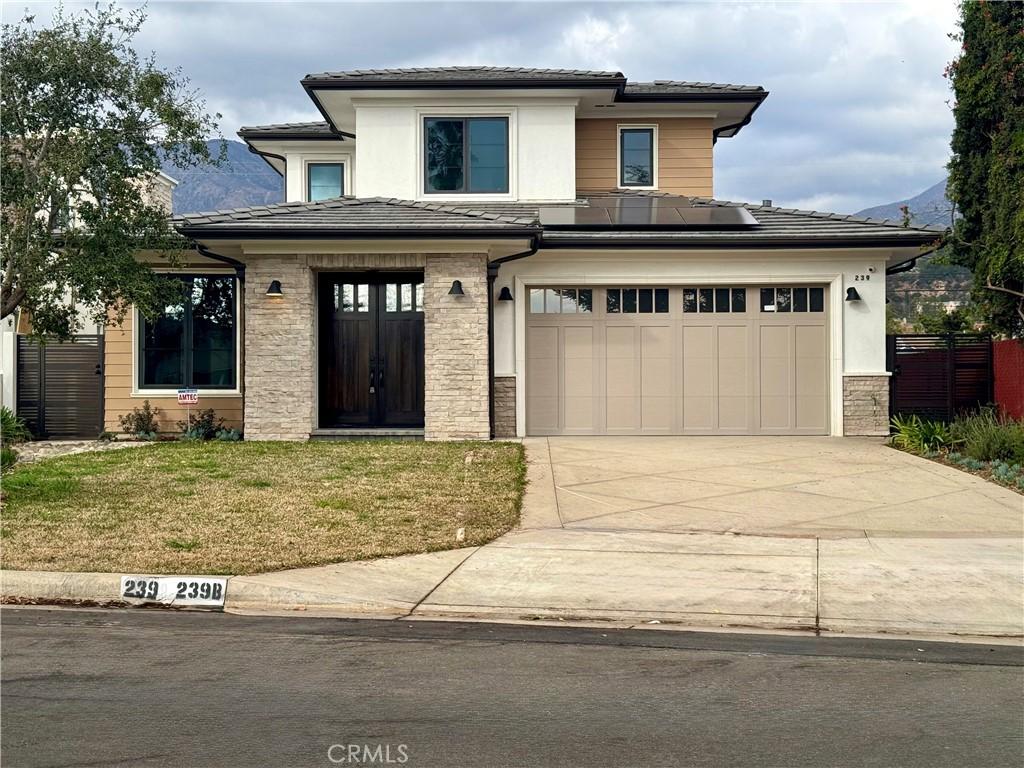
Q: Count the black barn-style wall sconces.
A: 4